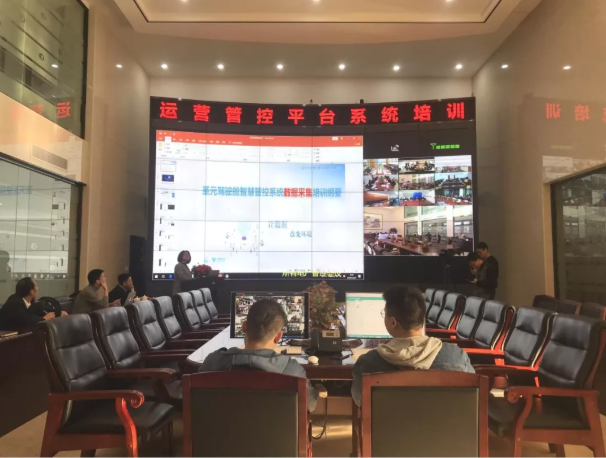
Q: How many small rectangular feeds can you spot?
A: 9